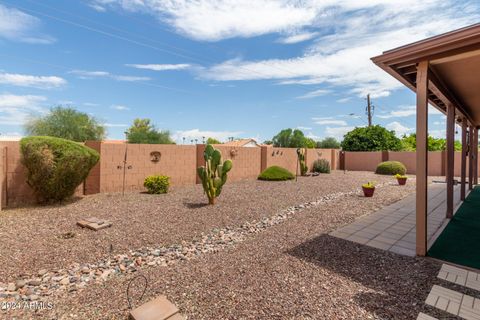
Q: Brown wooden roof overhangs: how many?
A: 1